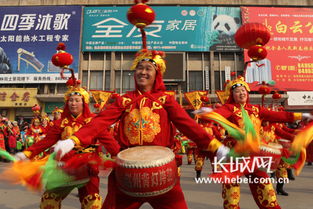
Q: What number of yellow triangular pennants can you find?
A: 4